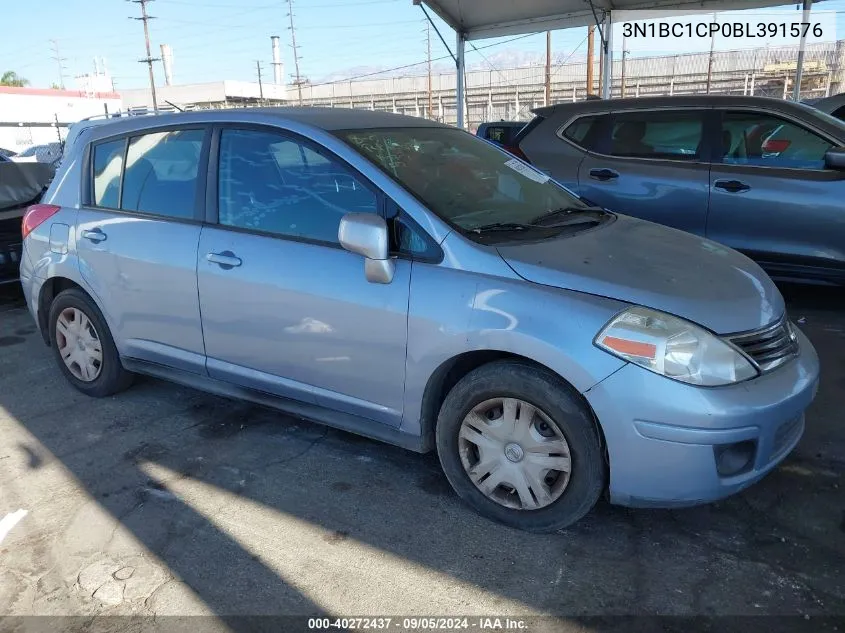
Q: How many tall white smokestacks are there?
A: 2